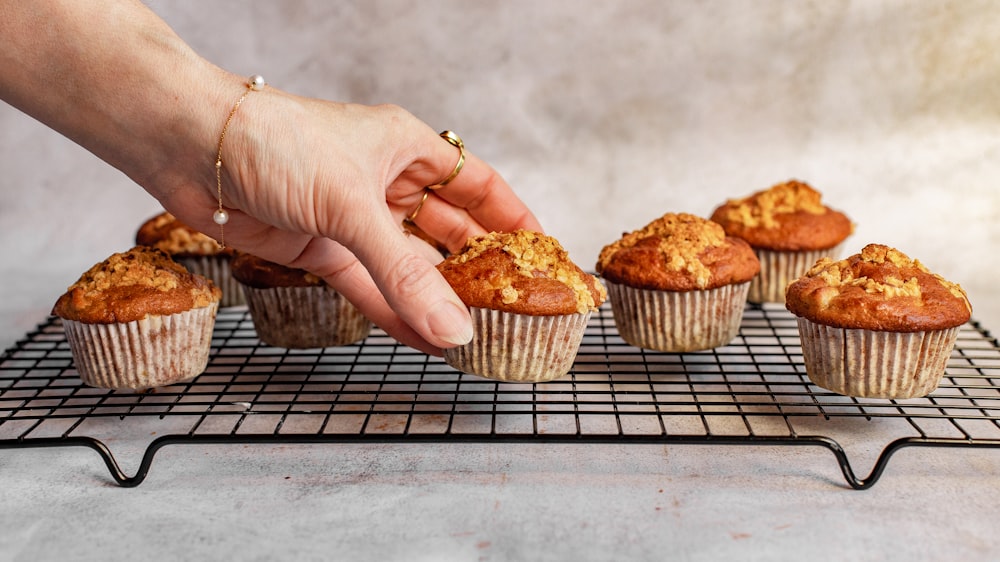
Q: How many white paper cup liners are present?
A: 7